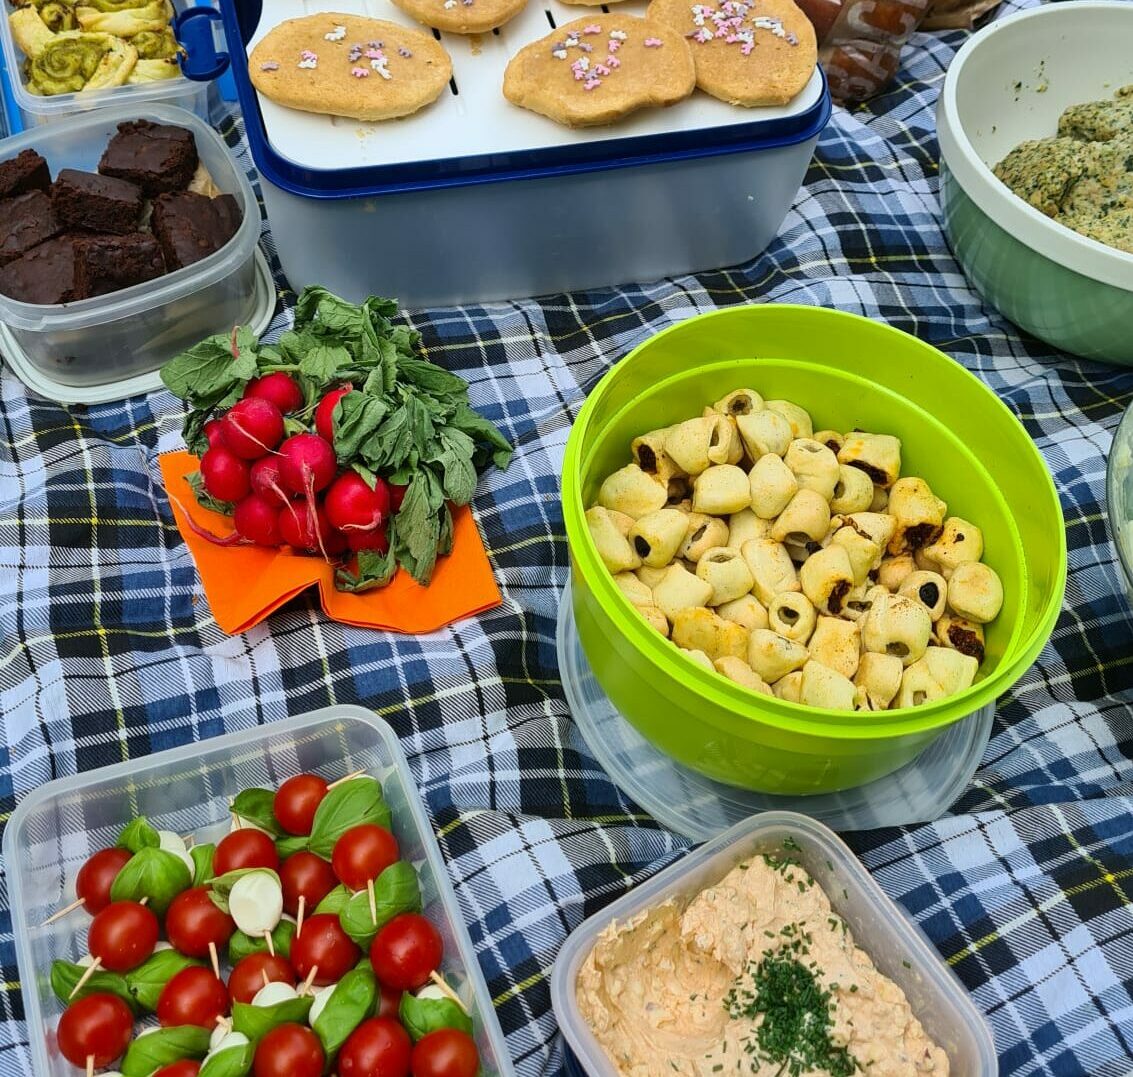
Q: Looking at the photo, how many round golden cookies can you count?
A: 5